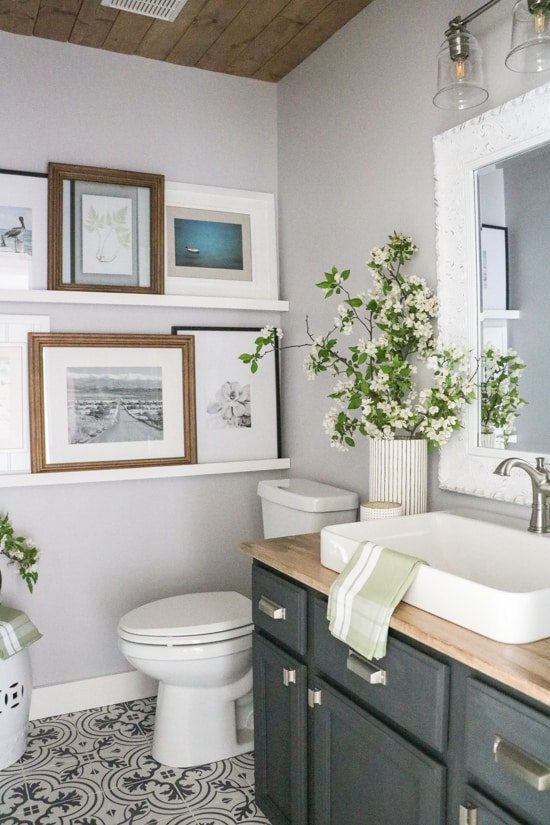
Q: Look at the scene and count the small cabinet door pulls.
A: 3